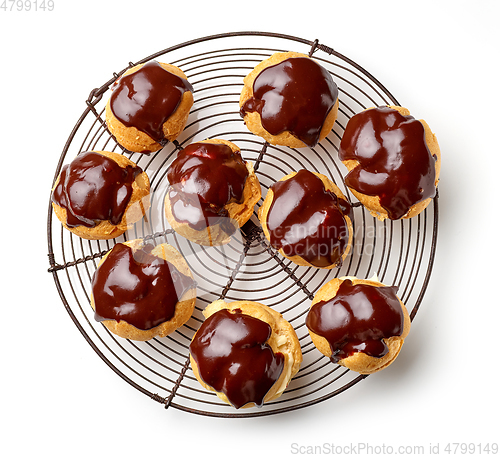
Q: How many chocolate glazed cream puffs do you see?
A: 9